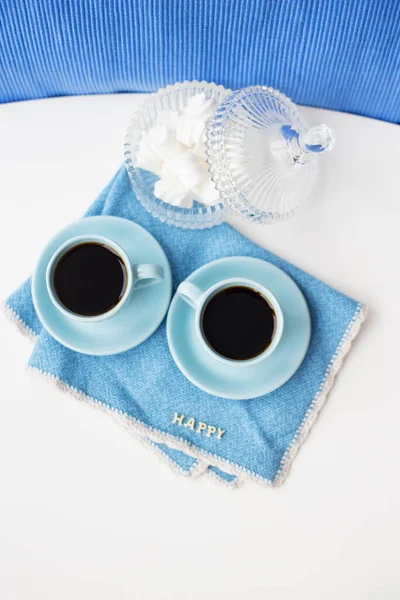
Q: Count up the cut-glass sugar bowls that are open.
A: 1